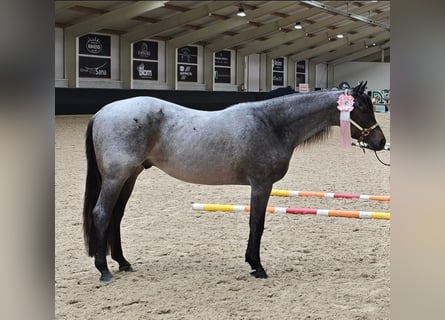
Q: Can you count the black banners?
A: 12